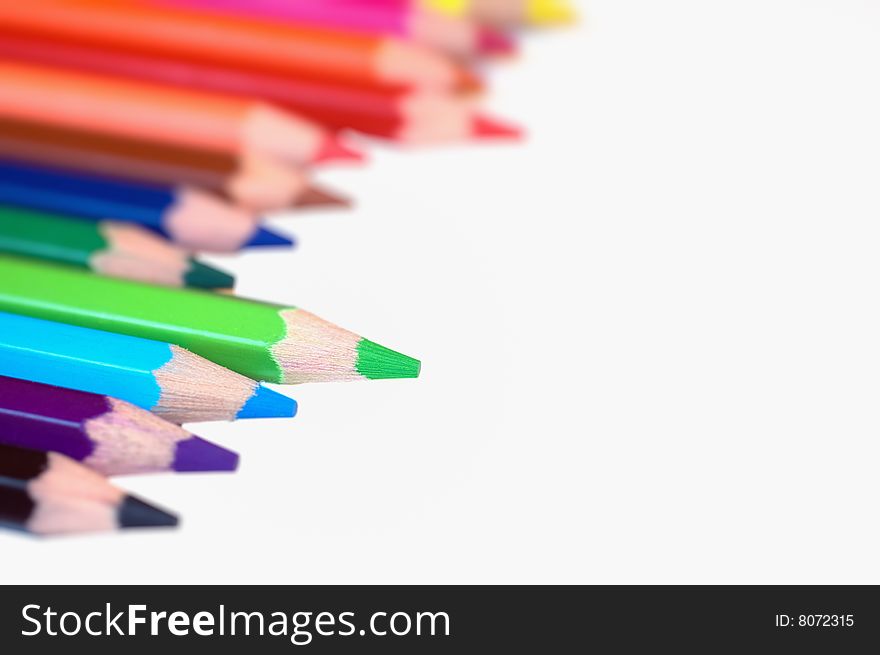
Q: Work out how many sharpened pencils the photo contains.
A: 12